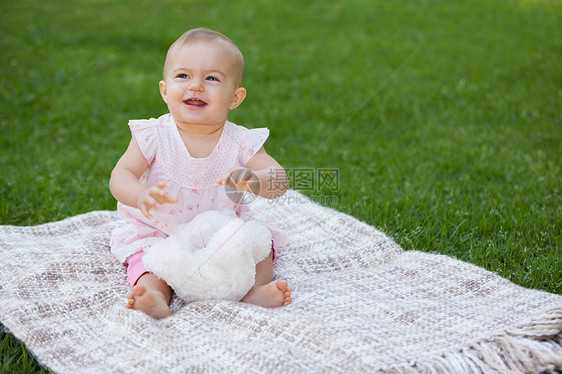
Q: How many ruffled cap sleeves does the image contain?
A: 2